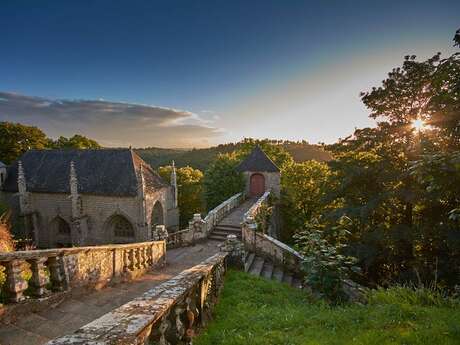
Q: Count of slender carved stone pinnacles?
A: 4